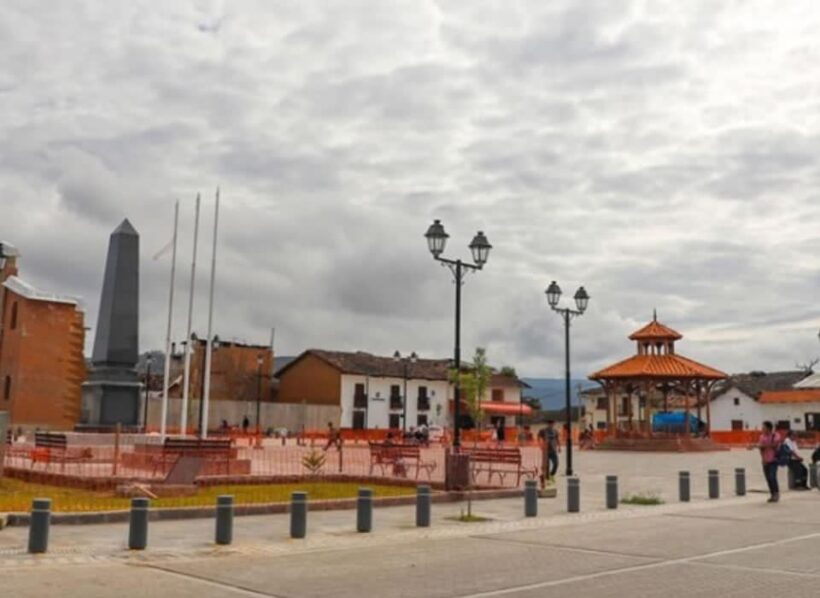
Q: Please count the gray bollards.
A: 12